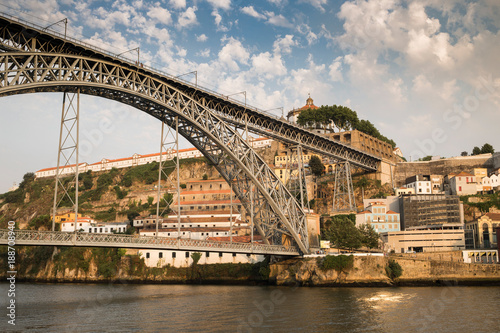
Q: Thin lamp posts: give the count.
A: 5